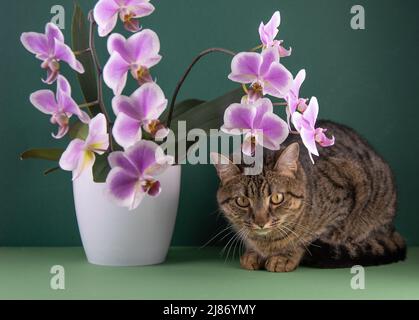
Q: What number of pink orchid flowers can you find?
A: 12